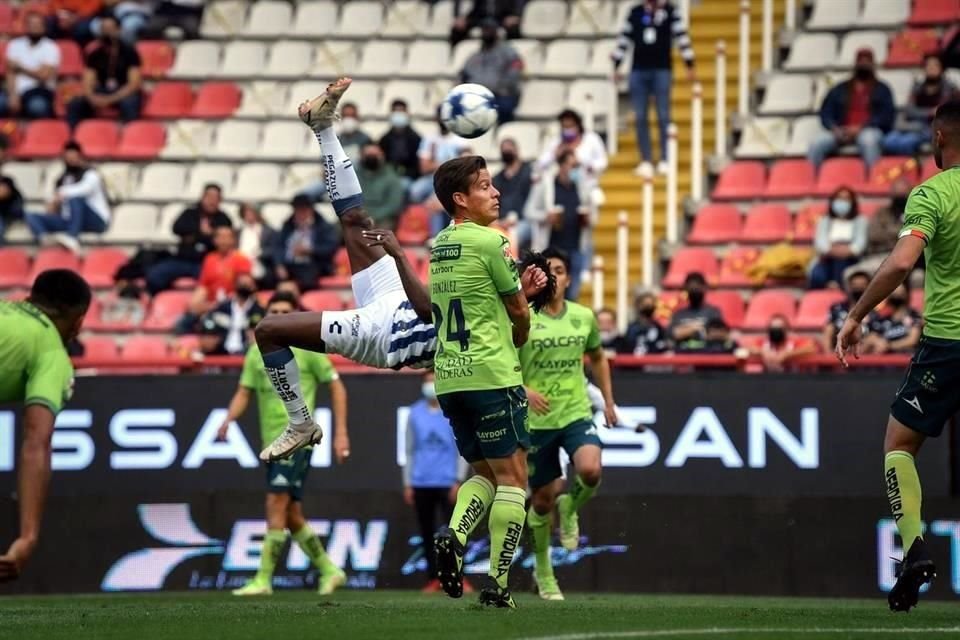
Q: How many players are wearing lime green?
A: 5